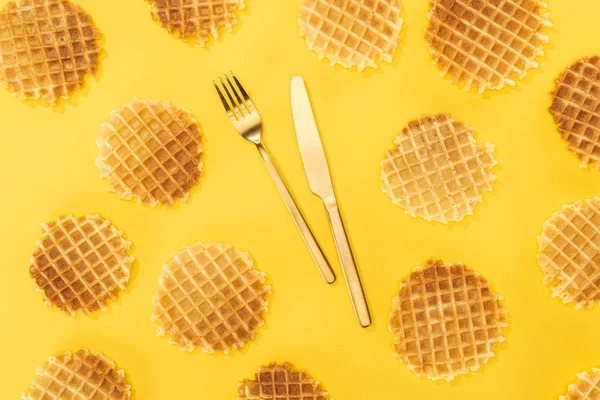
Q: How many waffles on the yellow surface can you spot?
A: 14